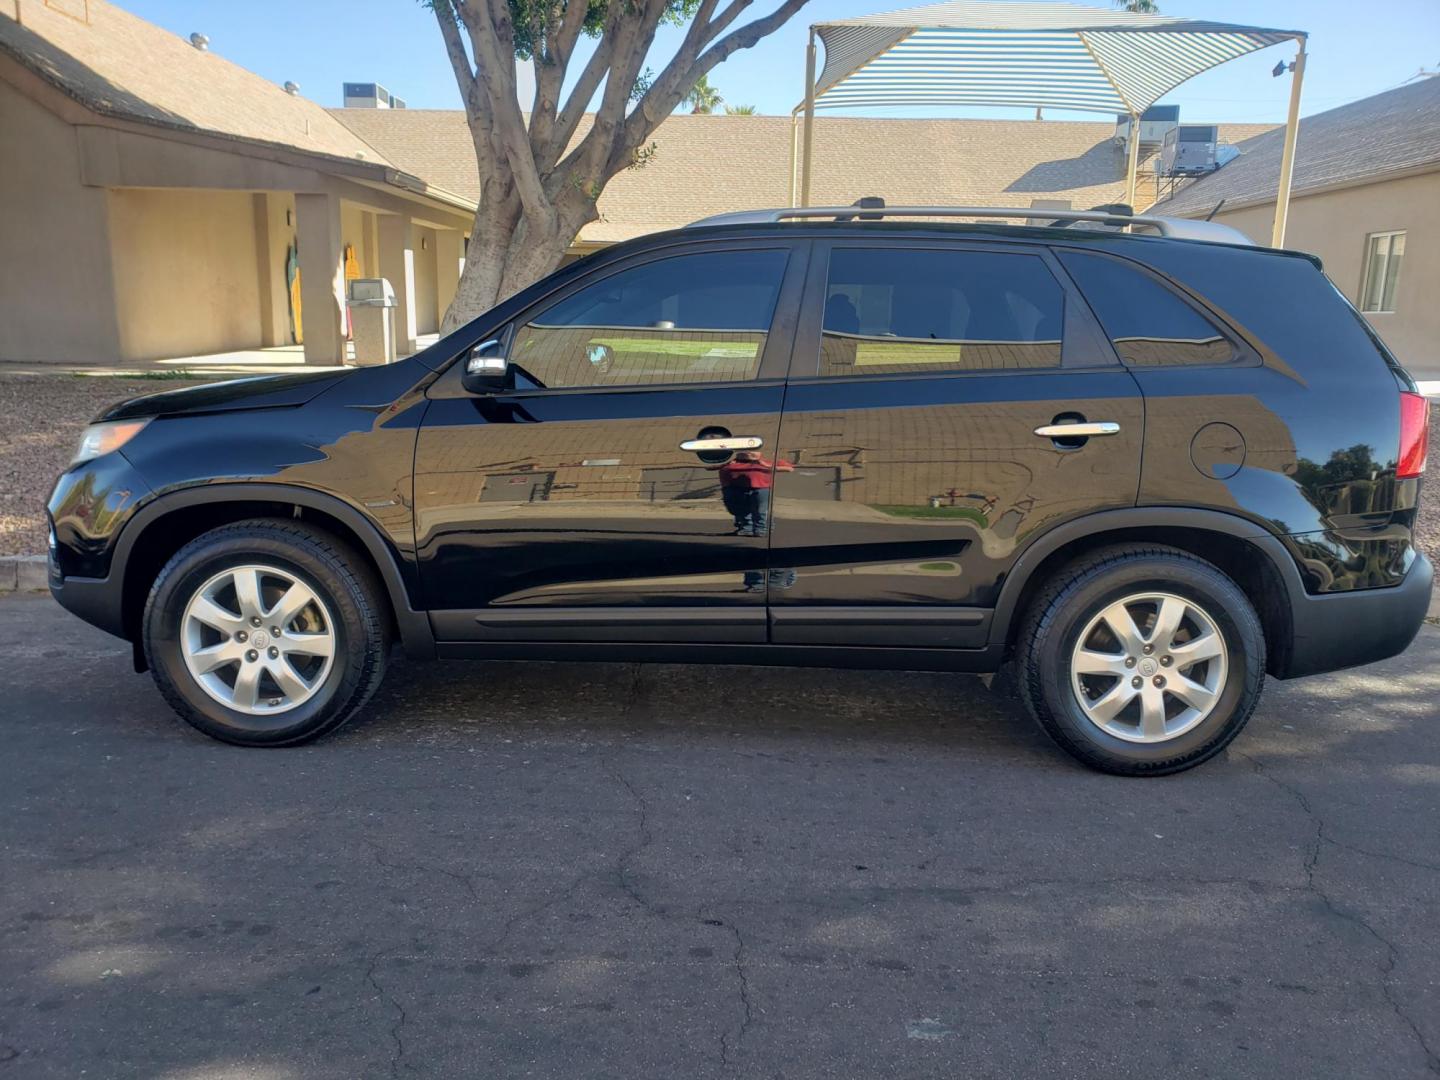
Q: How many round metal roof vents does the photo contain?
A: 2